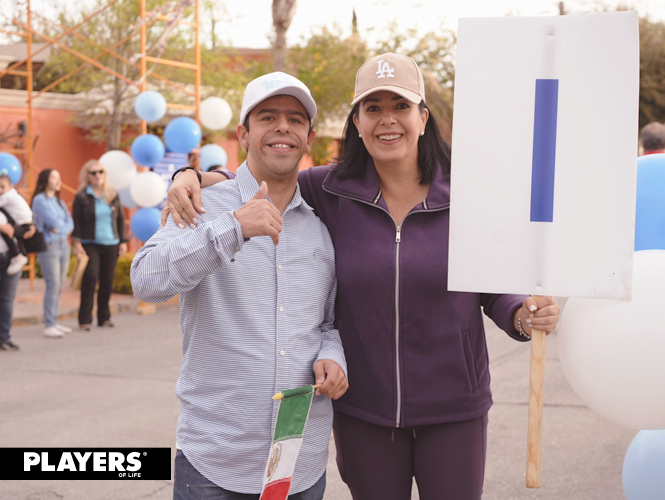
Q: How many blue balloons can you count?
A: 9